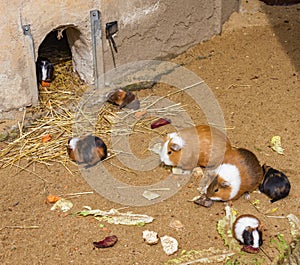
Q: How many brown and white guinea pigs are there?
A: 2